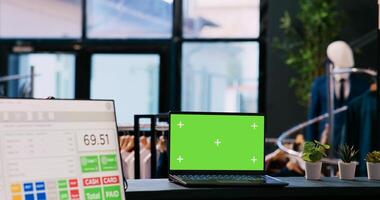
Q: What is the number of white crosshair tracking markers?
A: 5